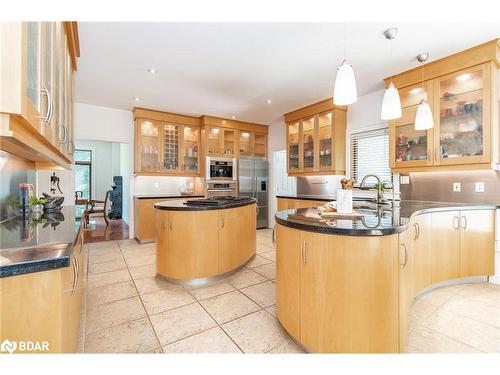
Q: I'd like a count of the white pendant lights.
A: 3